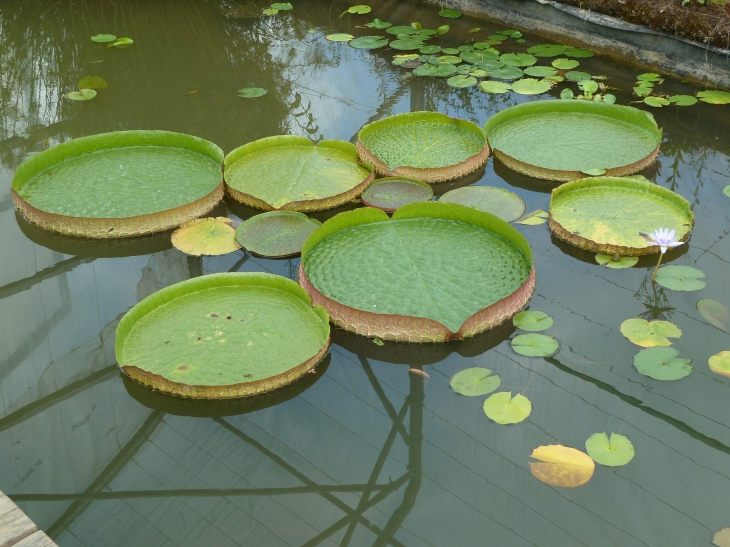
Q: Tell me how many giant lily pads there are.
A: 7